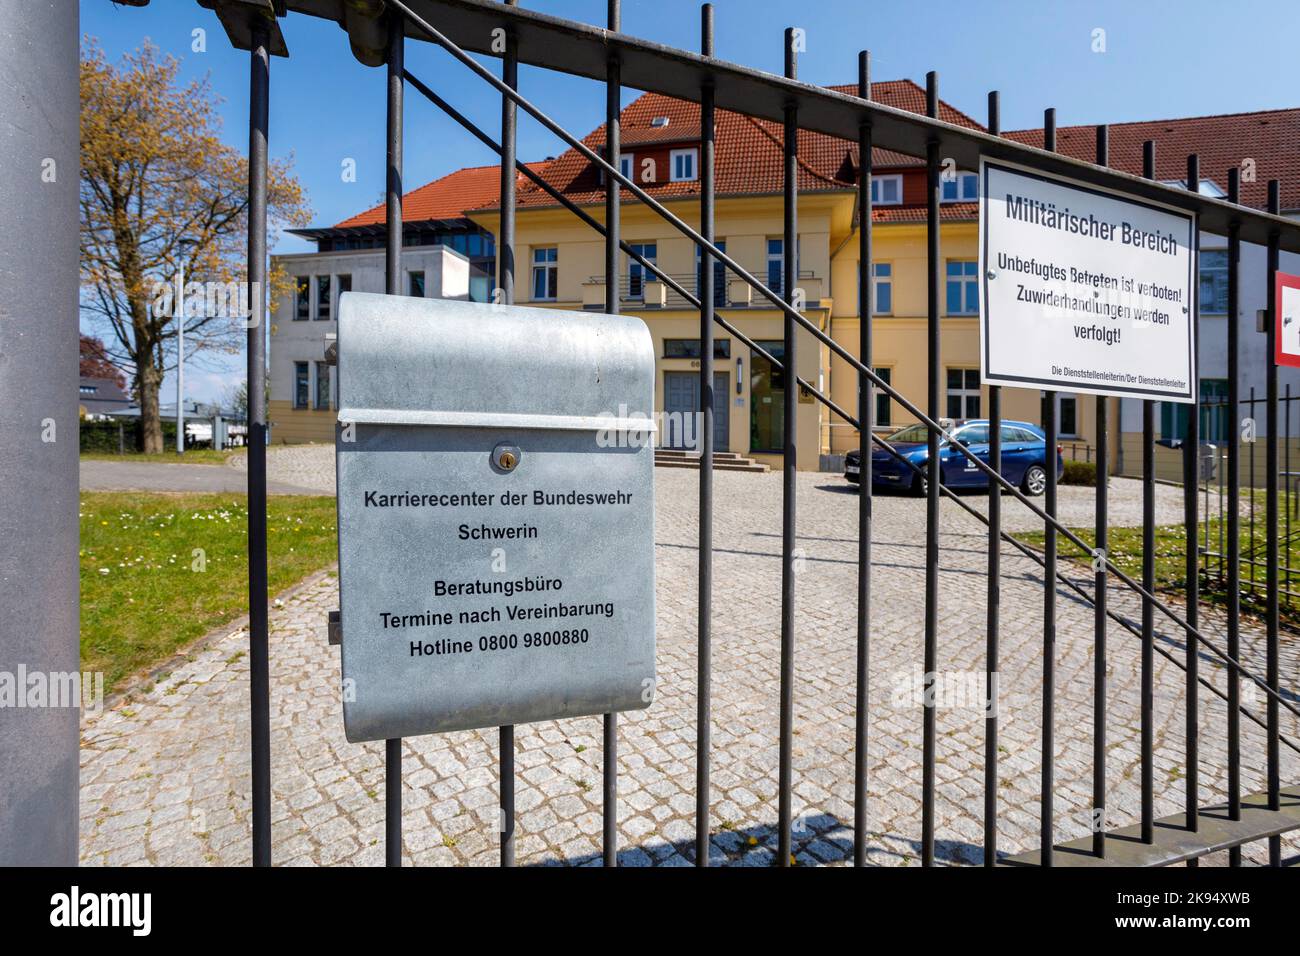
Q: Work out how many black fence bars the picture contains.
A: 15